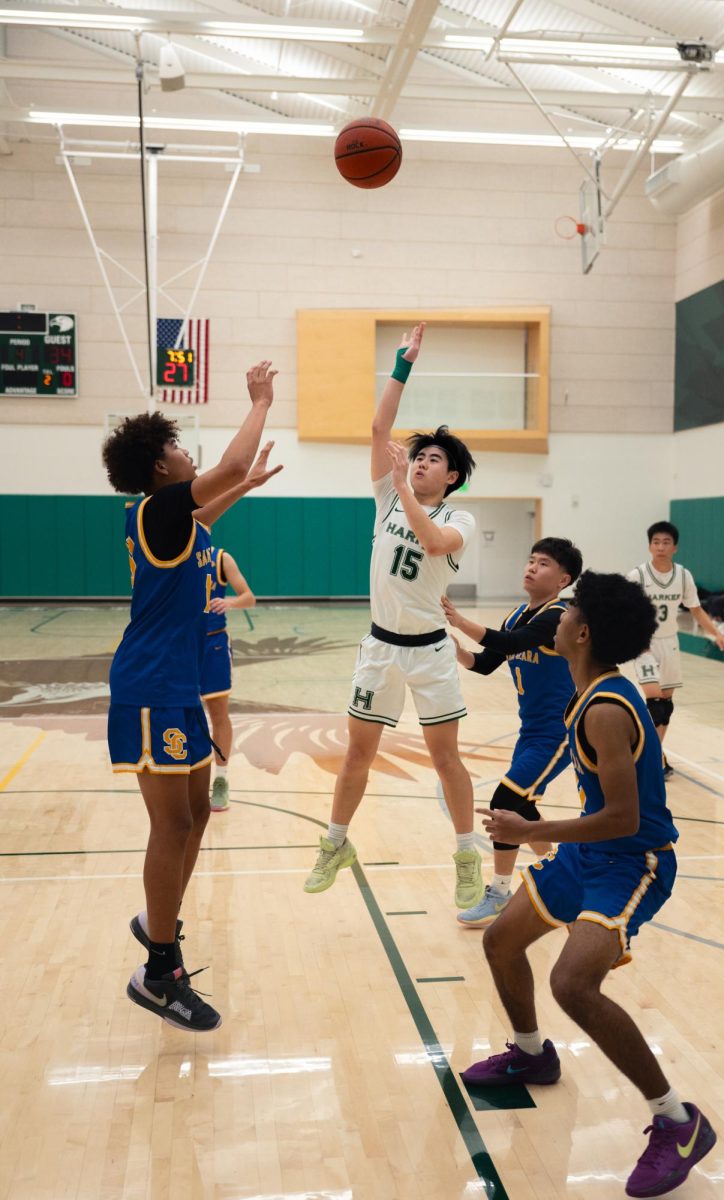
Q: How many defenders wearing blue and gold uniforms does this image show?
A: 4